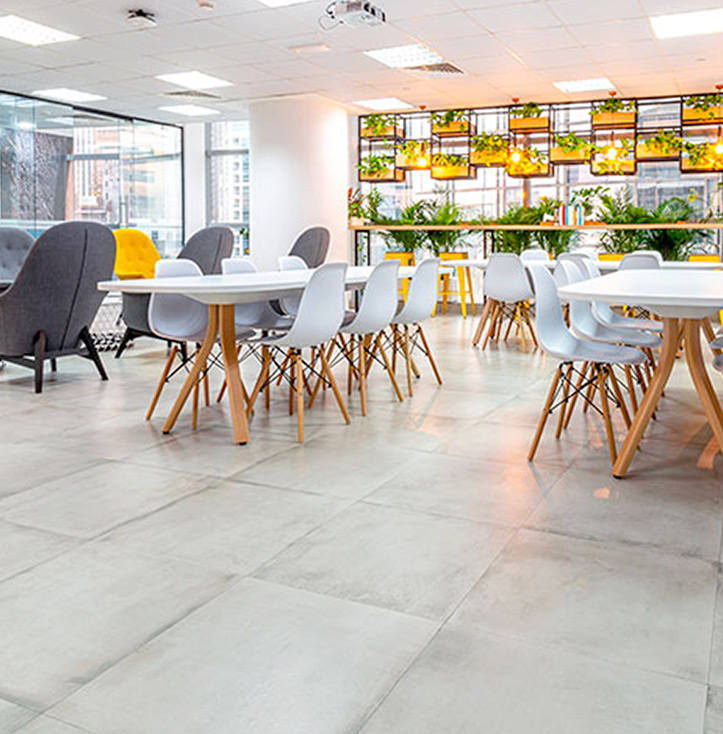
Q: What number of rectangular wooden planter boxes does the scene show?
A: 14